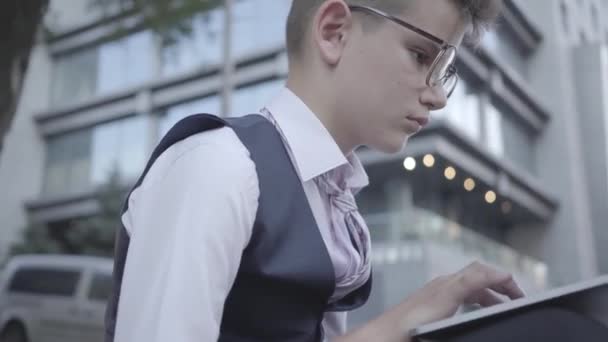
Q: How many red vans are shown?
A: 0